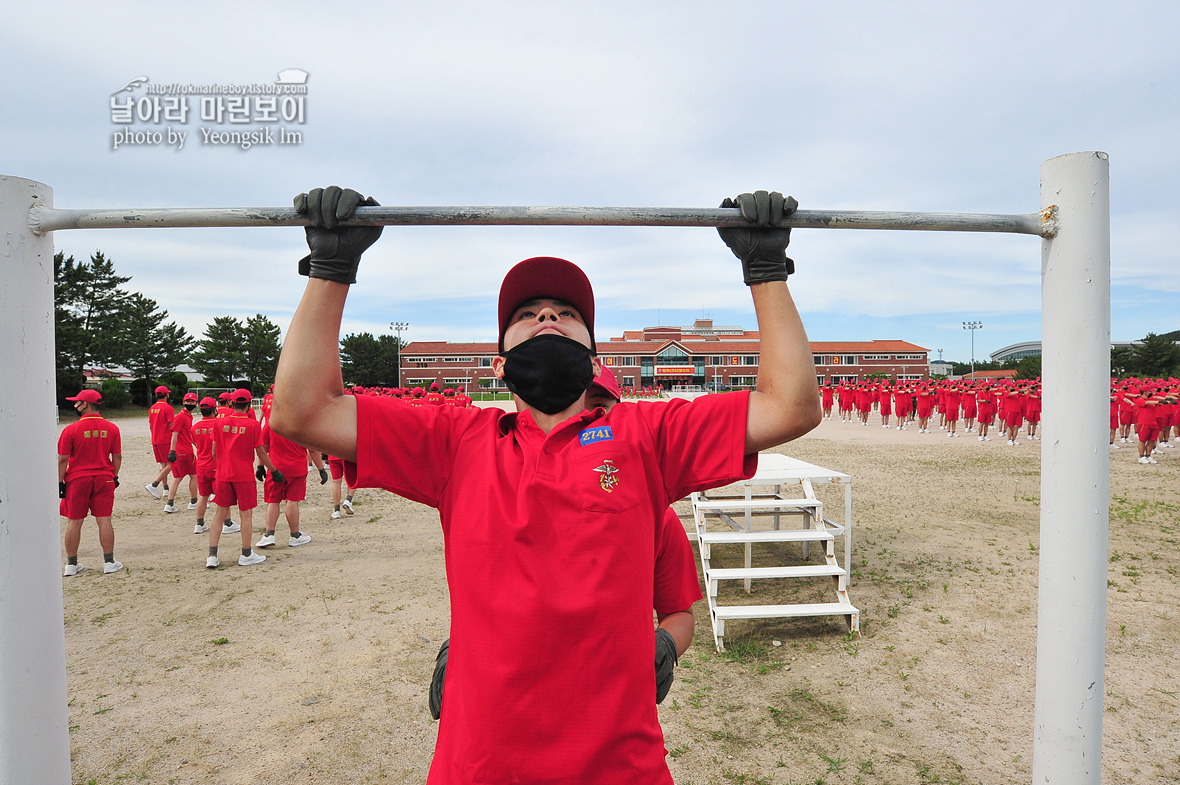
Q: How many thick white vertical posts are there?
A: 2